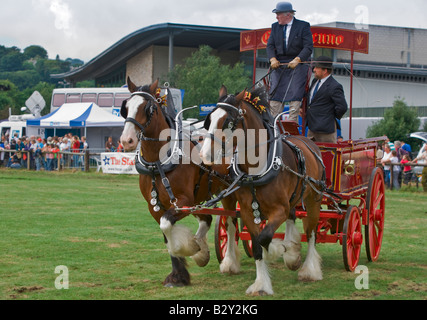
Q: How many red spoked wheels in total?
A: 4